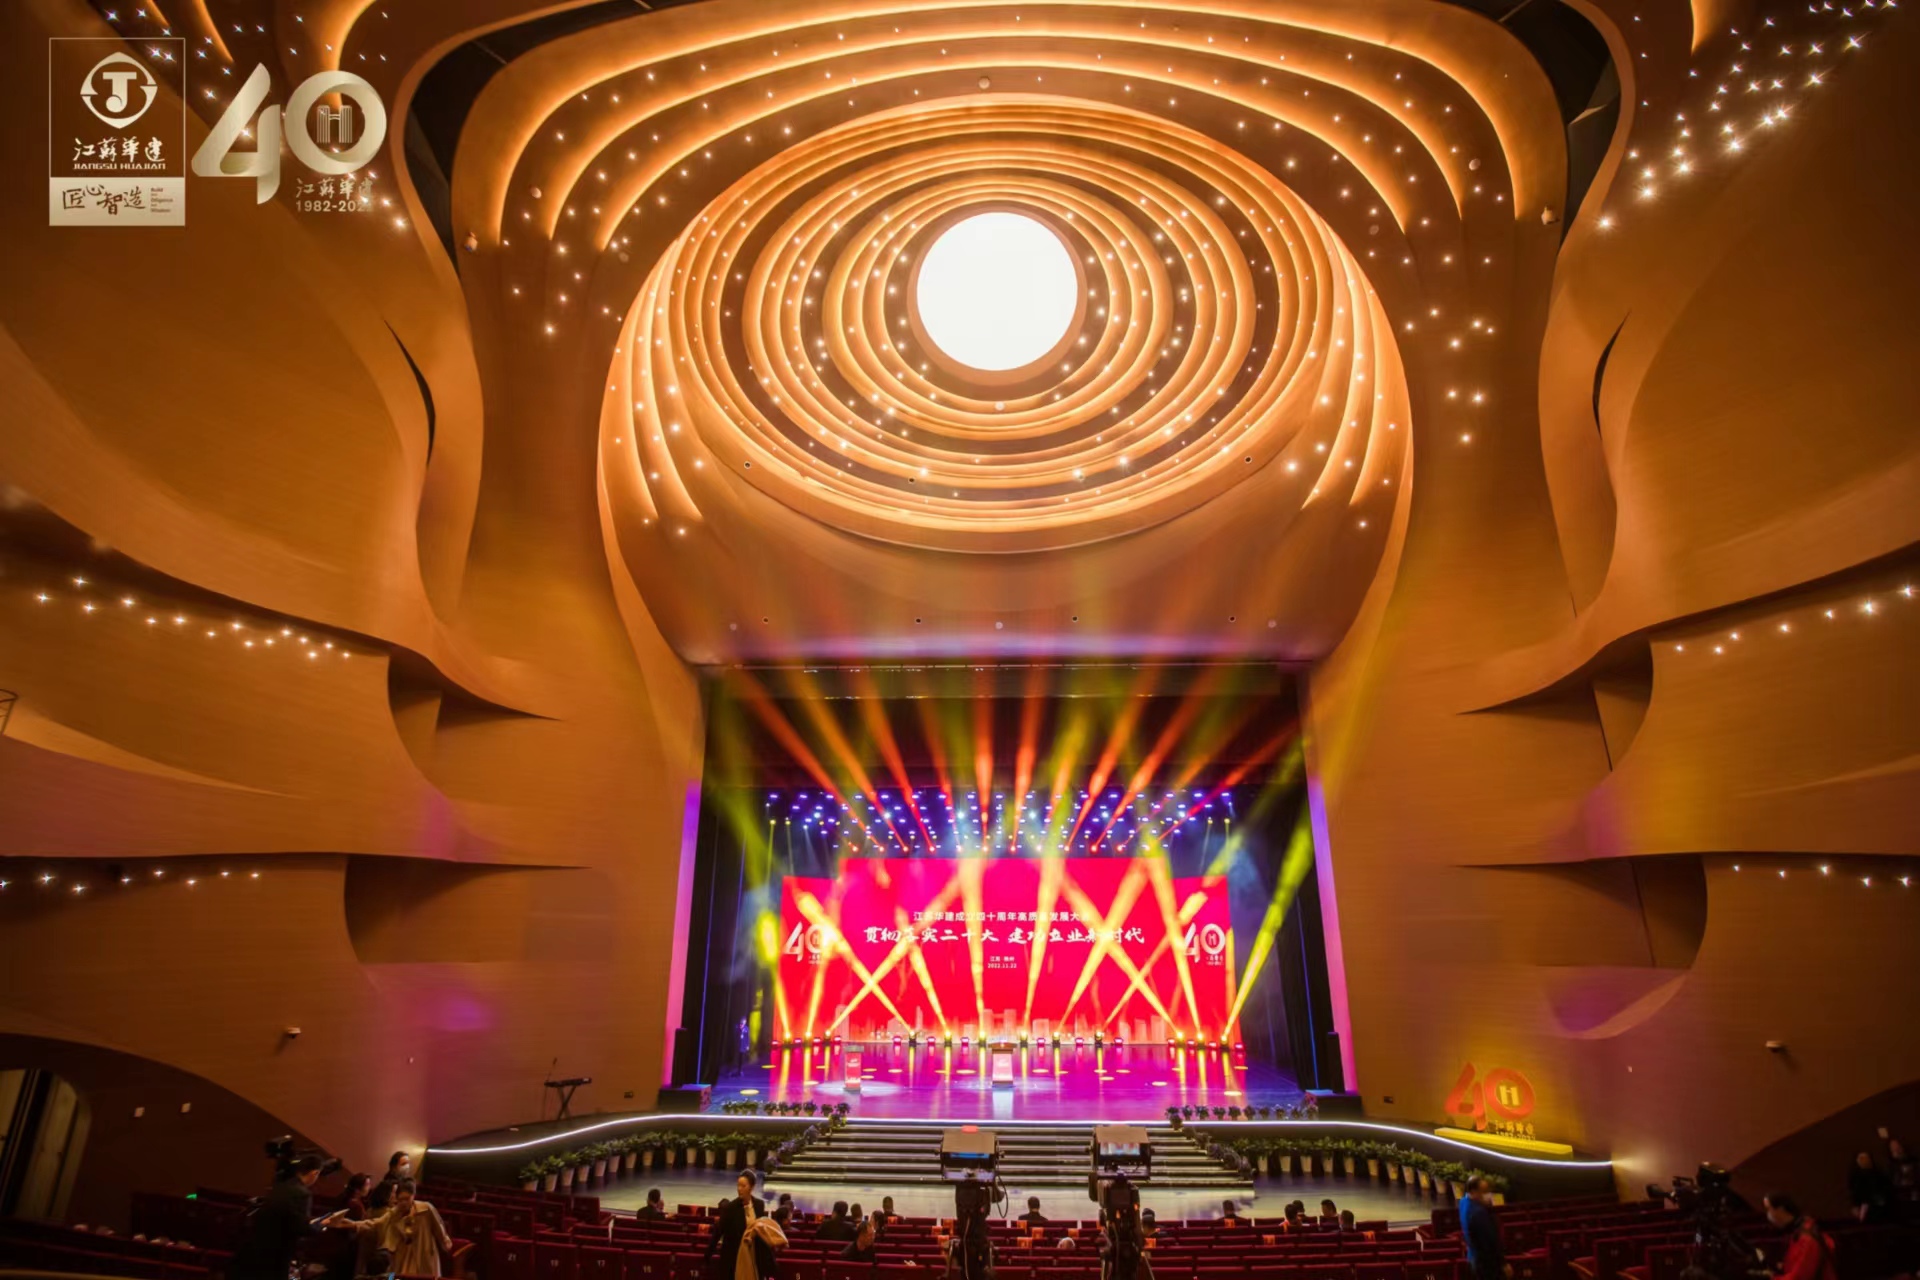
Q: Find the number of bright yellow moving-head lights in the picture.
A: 12